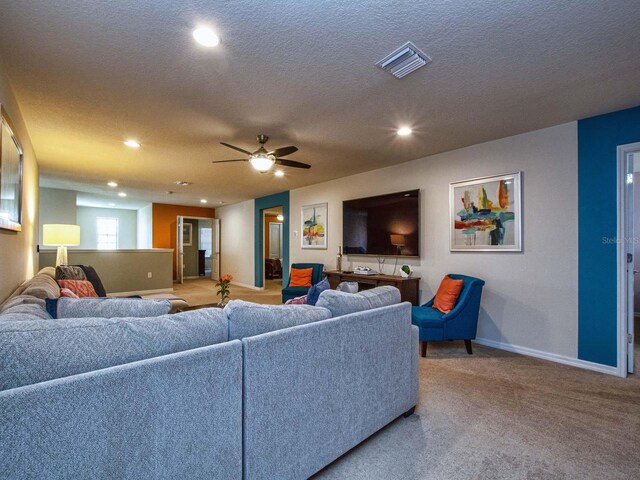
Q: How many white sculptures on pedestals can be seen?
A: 0